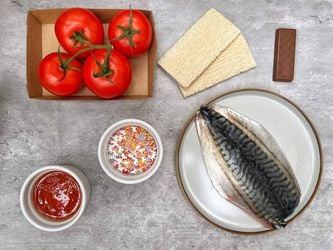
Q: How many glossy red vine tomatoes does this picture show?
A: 4